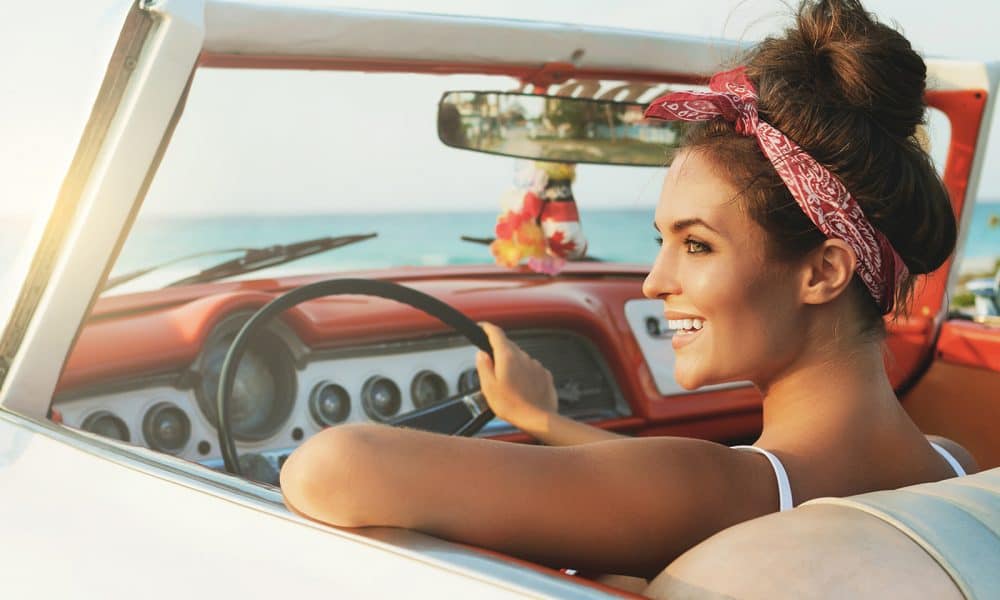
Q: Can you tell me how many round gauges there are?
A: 7